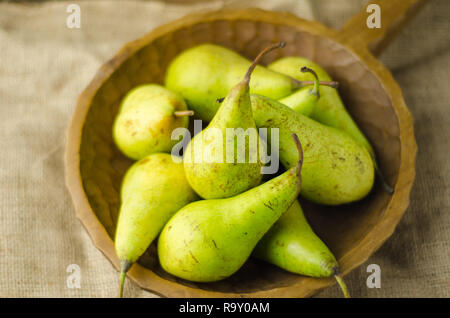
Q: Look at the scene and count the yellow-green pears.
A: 9